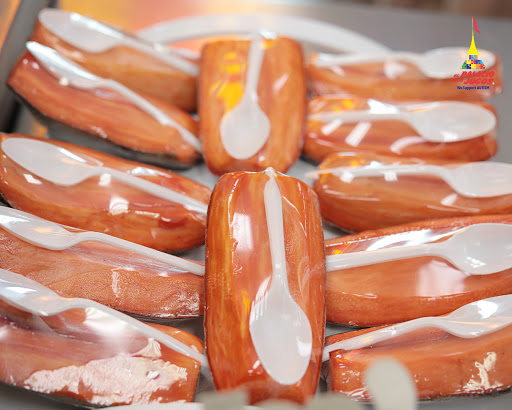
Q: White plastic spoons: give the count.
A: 12